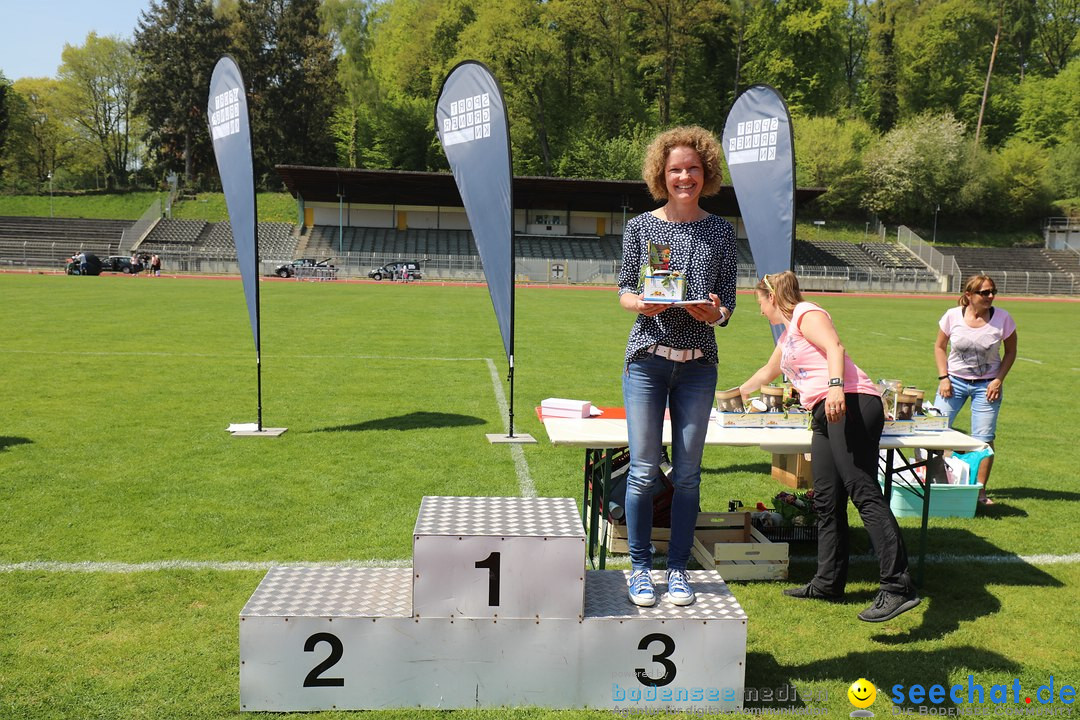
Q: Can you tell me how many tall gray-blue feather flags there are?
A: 3